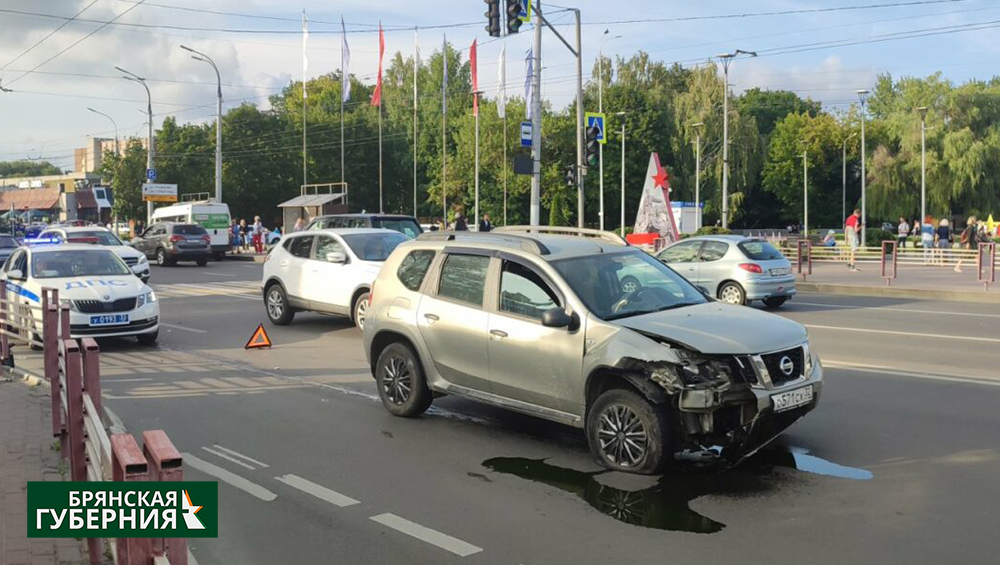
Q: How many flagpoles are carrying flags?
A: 8